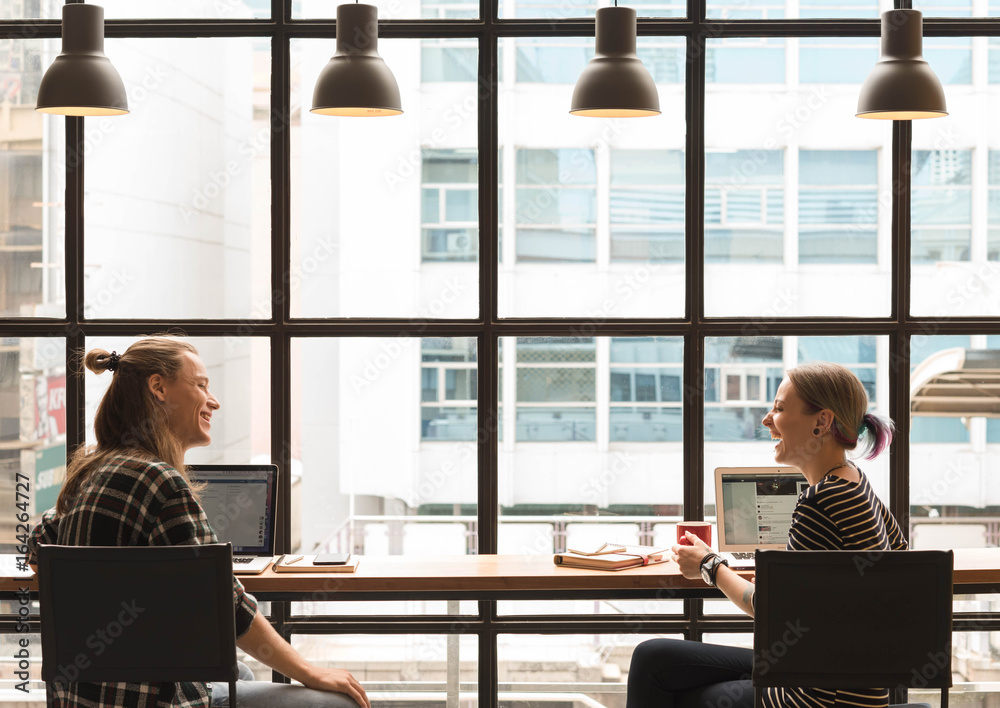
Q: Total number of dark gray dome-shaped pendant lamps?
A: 4